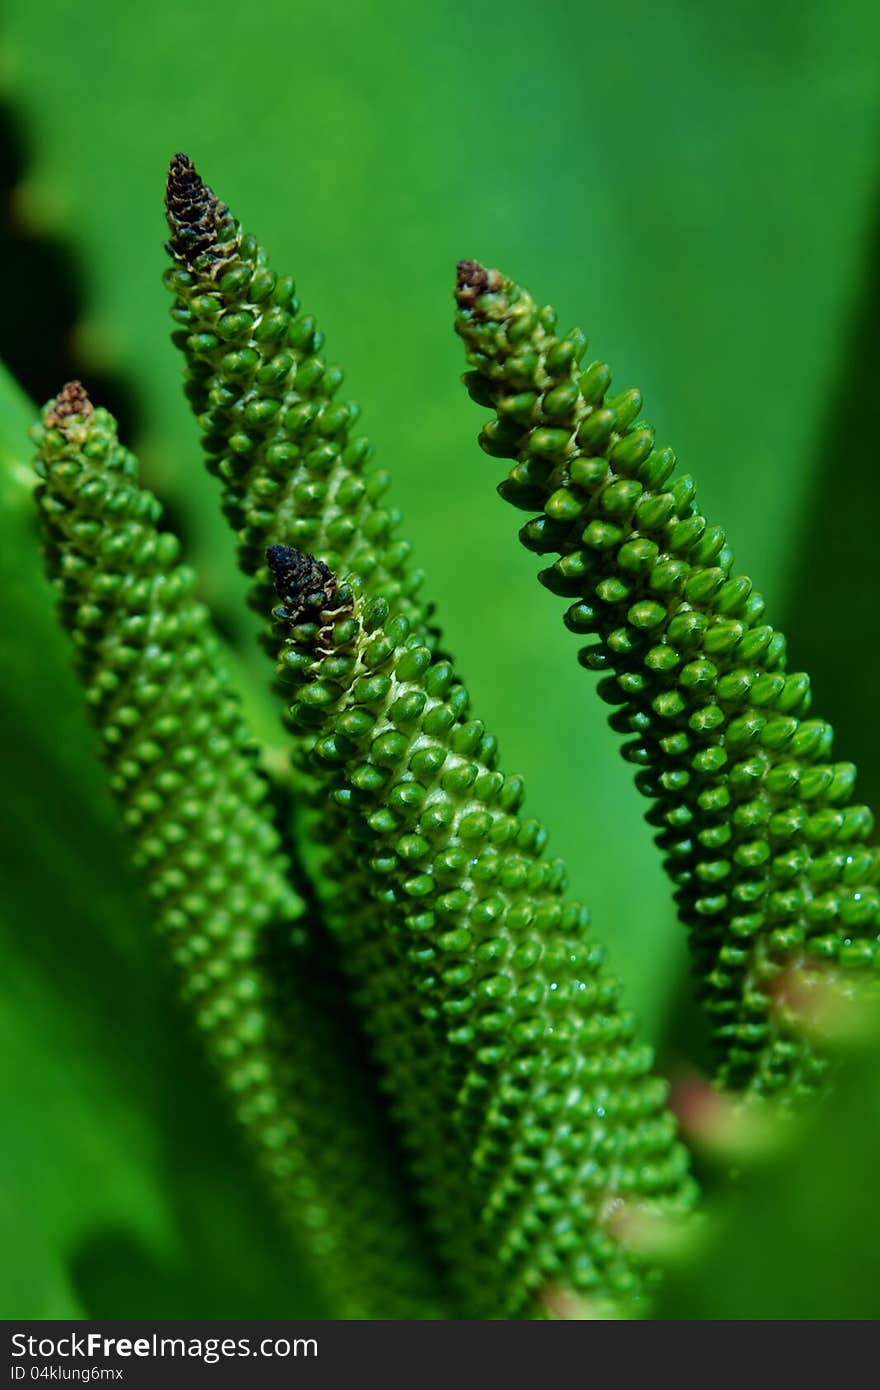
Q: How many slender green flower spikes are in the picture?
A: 4